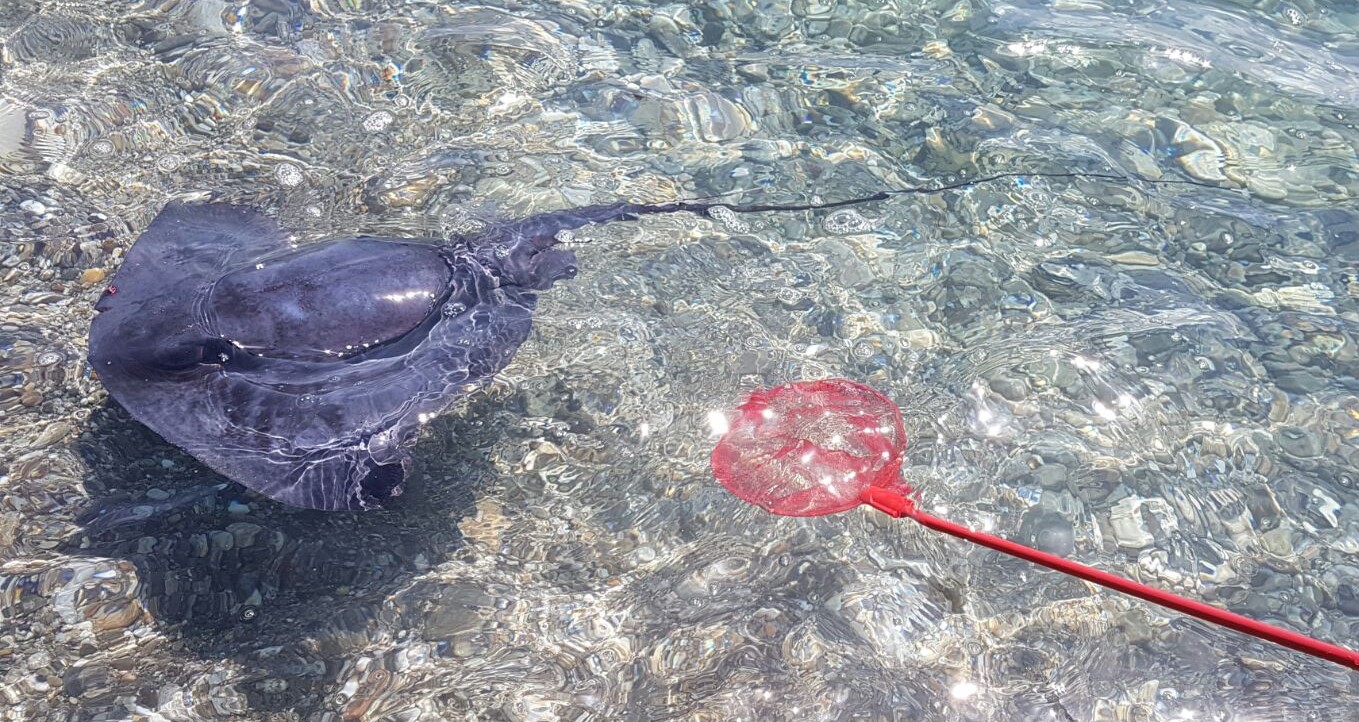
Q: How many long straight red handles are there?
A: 1